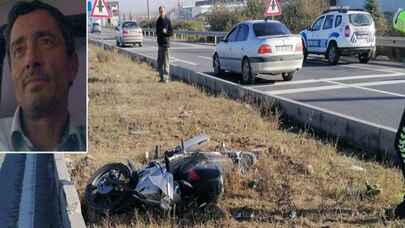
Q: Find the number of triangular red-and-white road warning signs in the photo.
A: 2